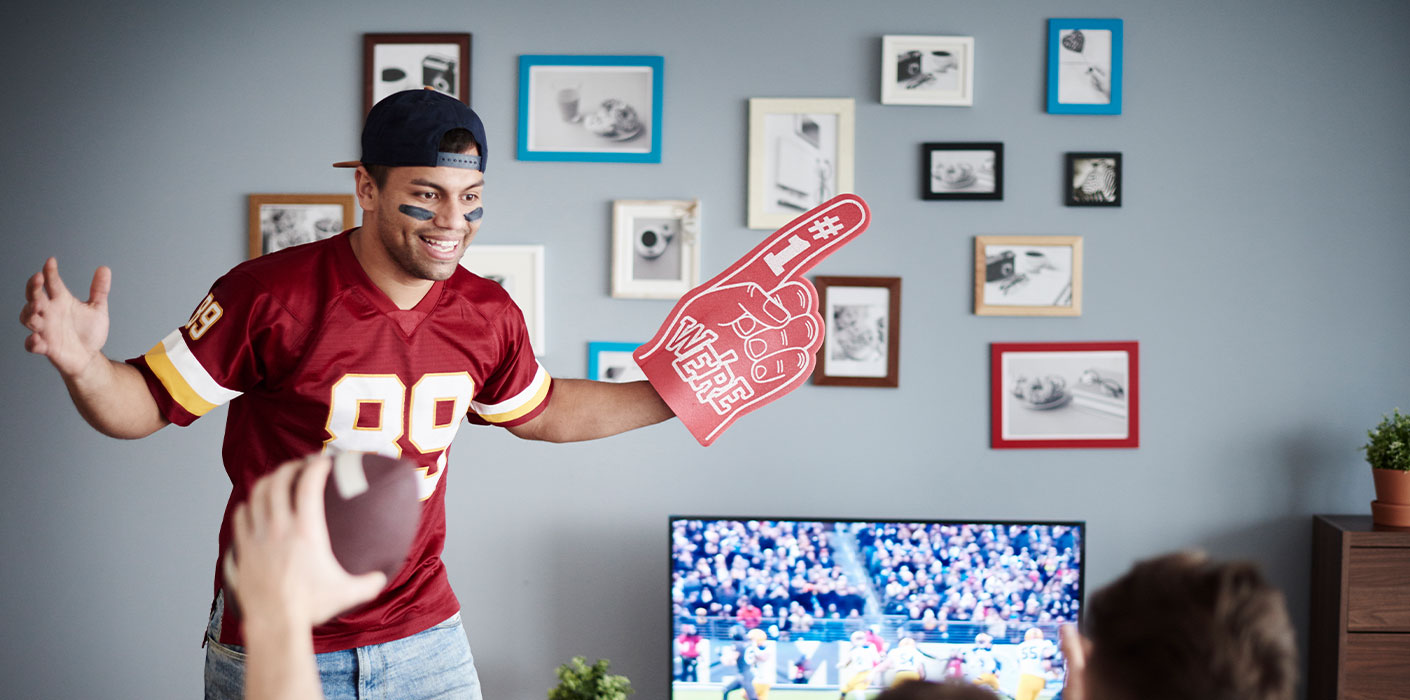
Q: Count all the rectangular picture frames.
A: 14